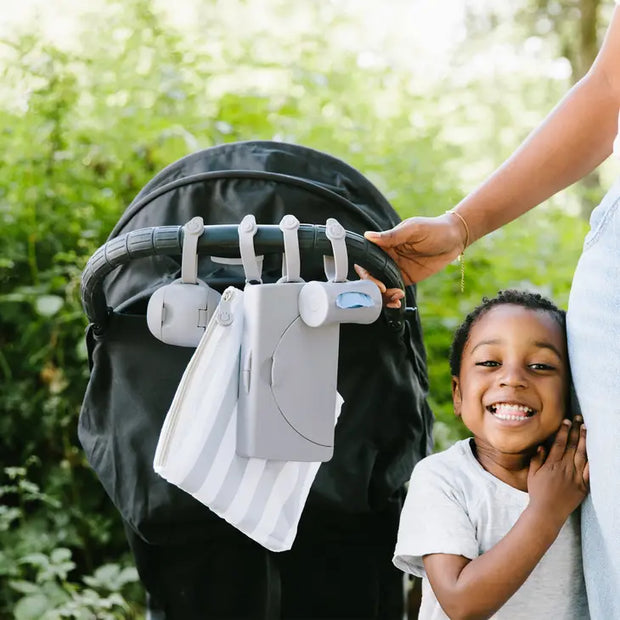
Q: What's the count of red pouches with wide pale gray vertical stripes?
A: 0